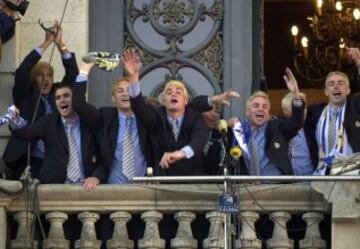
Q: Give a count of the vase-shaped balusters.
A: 10